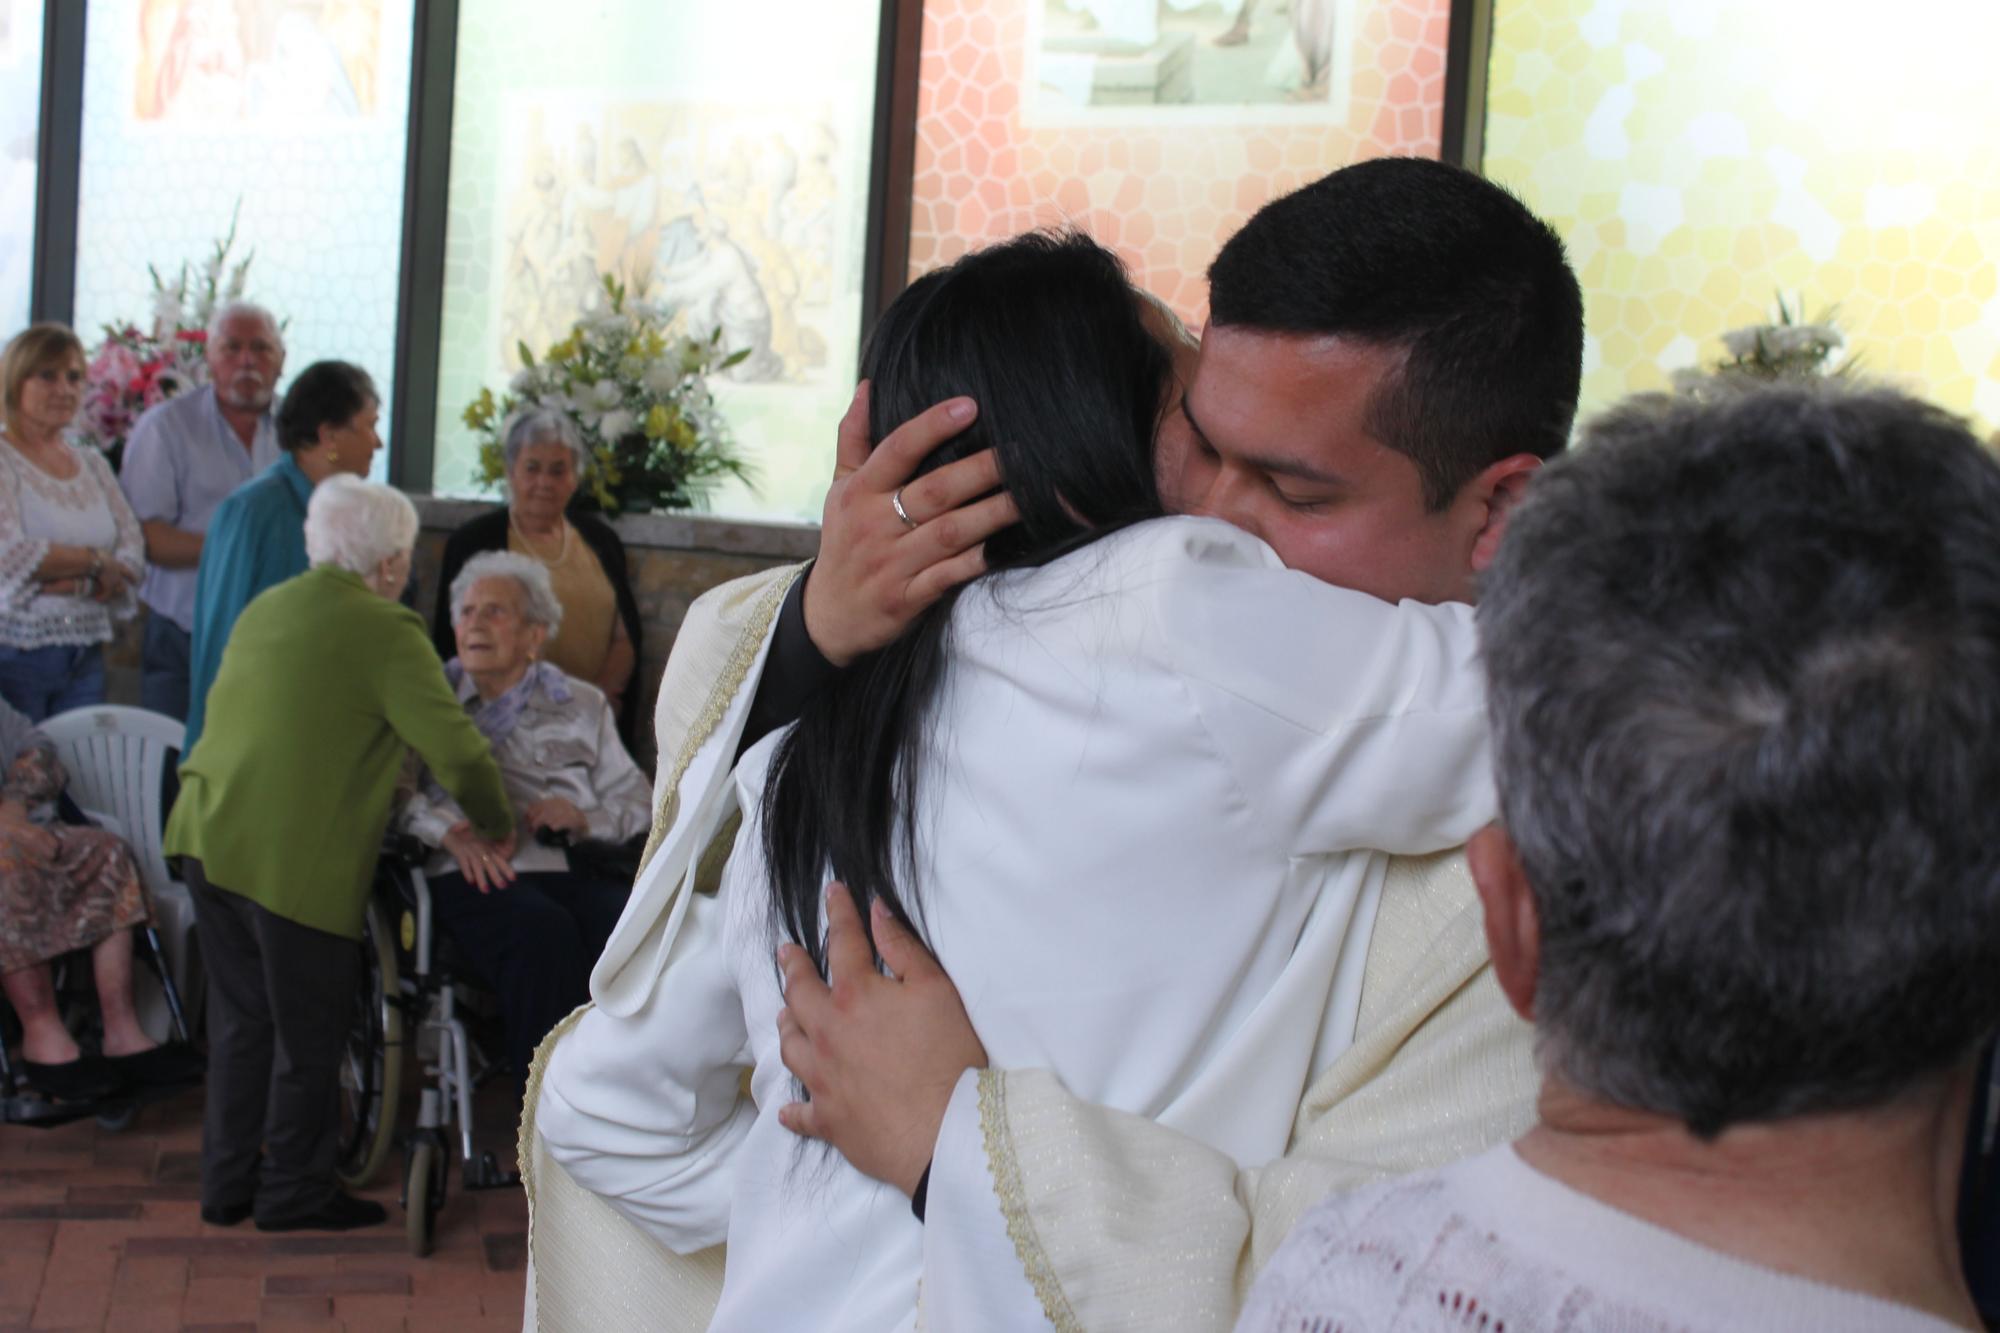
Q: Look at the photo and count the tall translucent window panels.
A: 5